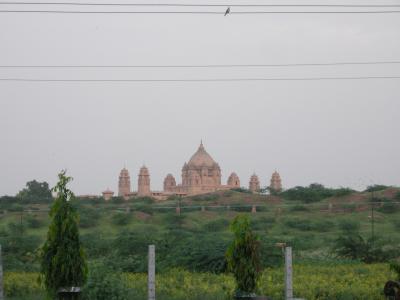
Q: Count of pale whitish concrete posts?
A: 3